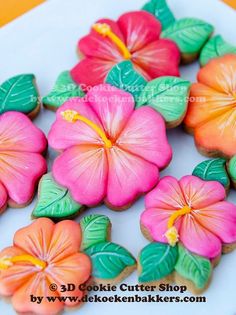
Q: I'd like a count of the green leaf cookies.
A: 14